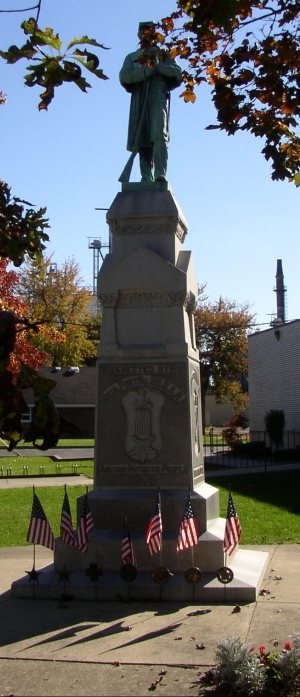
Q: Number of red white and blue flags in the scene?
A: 7